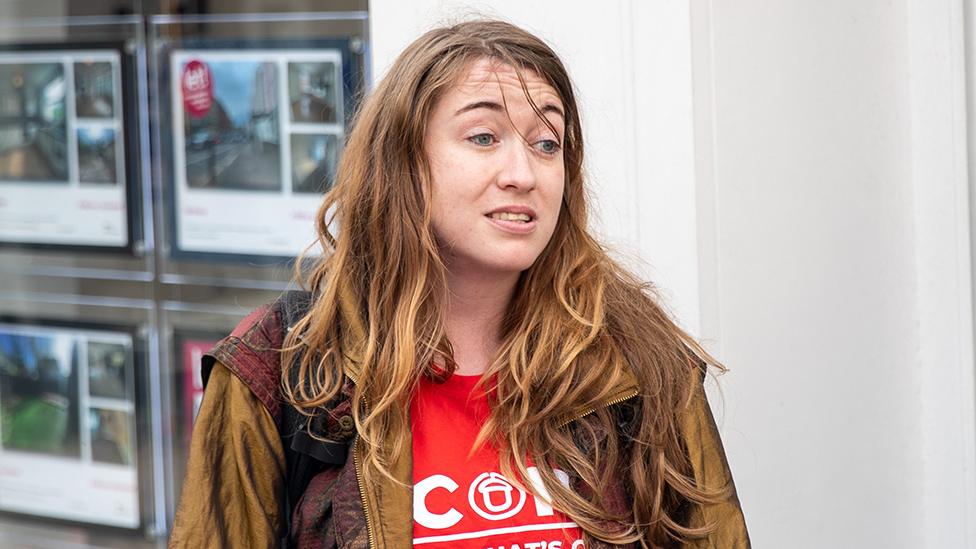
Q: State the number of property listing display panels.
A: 4